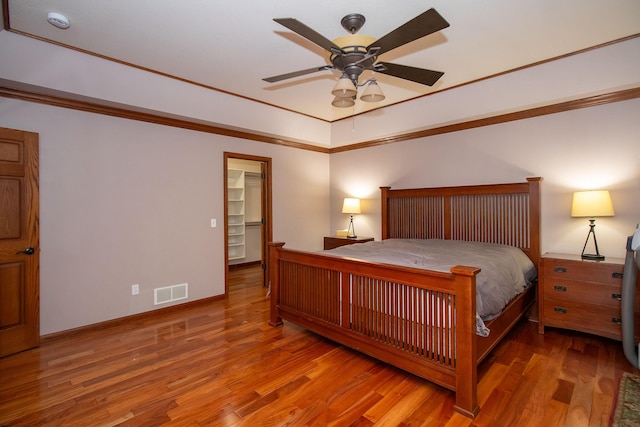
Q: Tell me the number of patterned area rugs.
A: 1